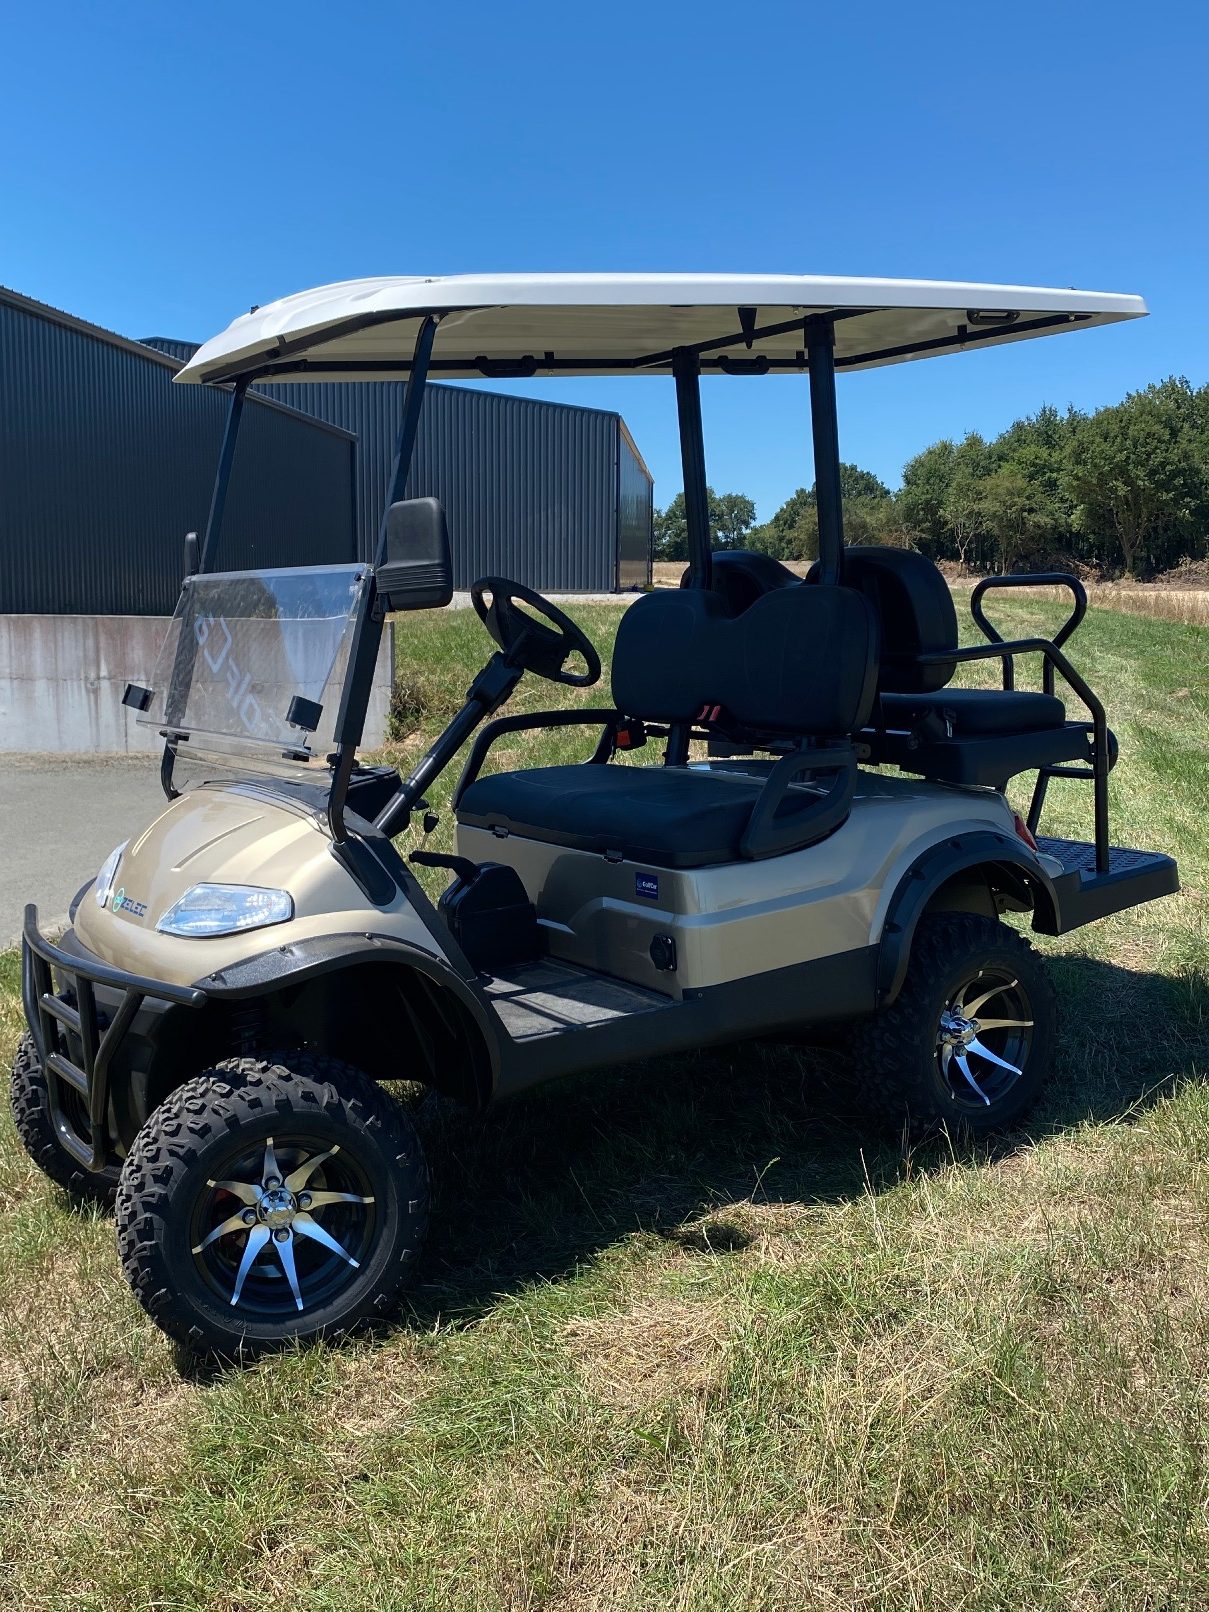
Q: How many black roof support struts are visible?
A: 4